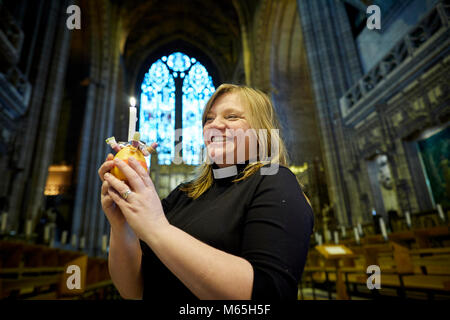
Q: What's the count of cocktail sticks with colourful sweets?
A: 3